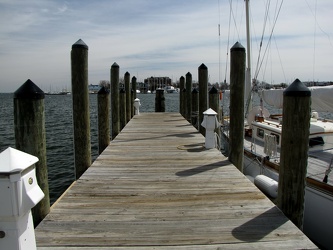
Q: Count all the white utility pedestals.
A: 3